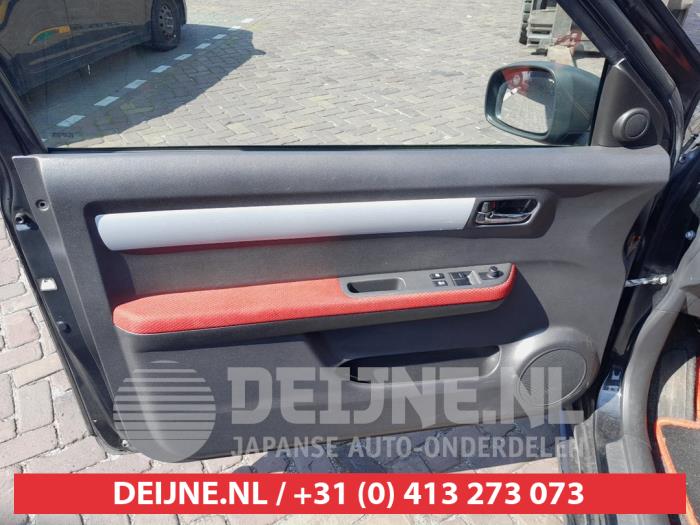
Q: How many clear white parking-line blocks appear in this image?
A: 9